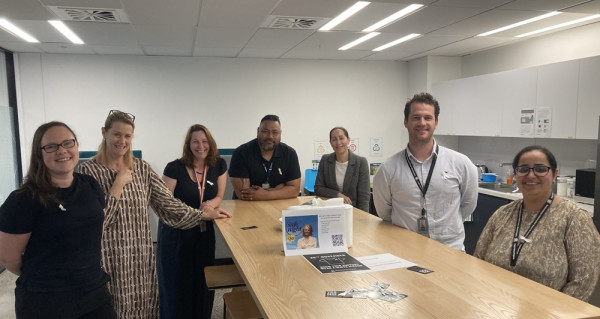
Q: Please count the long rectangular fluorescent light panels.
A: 8